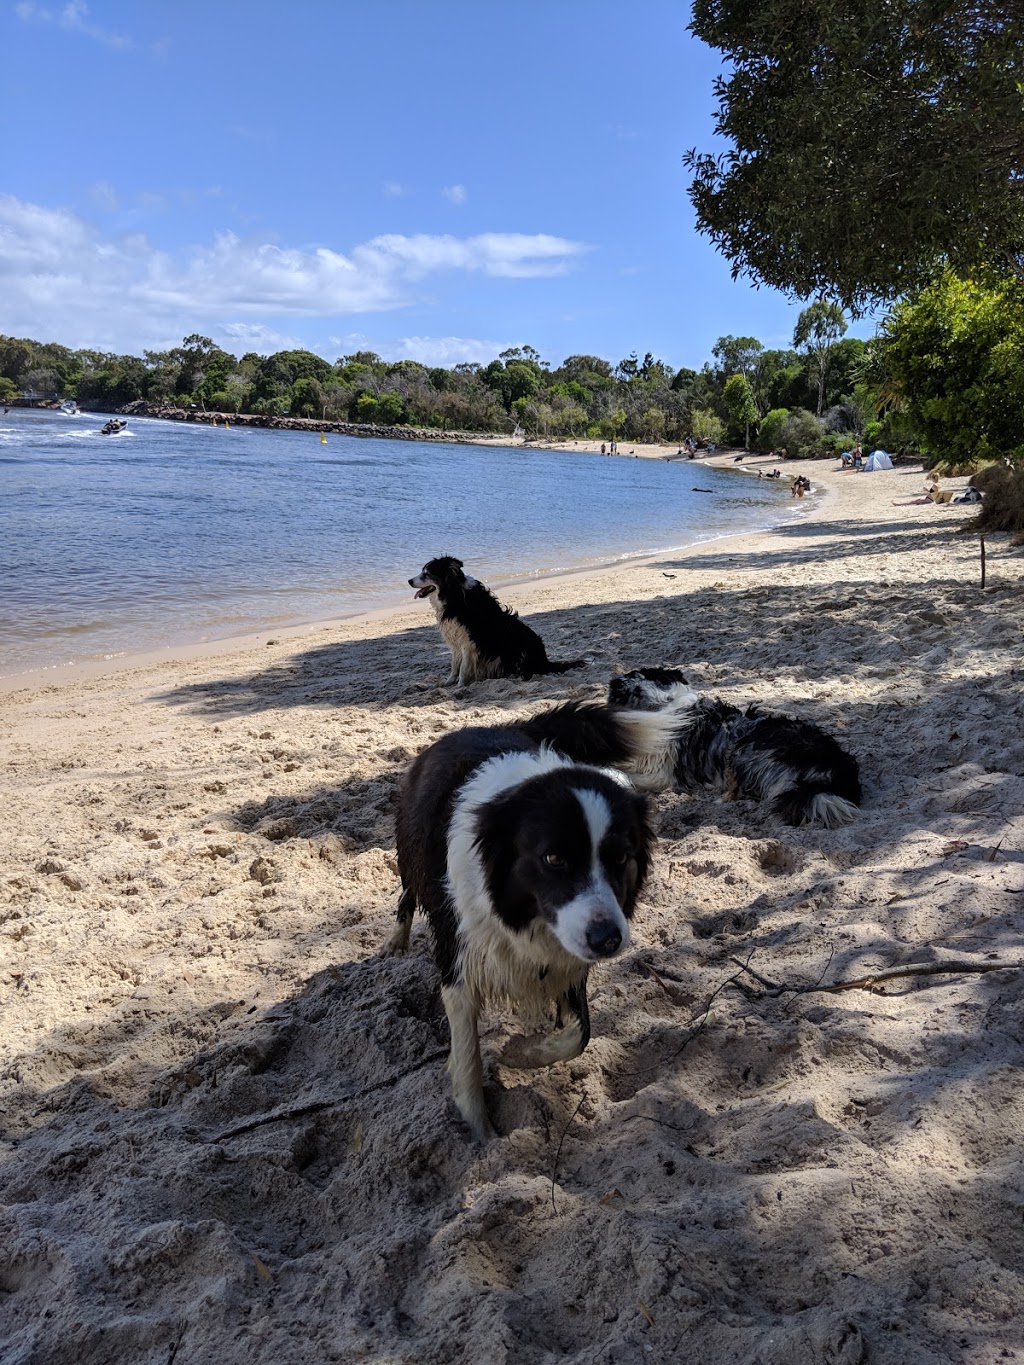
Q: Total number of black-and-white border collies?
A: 3